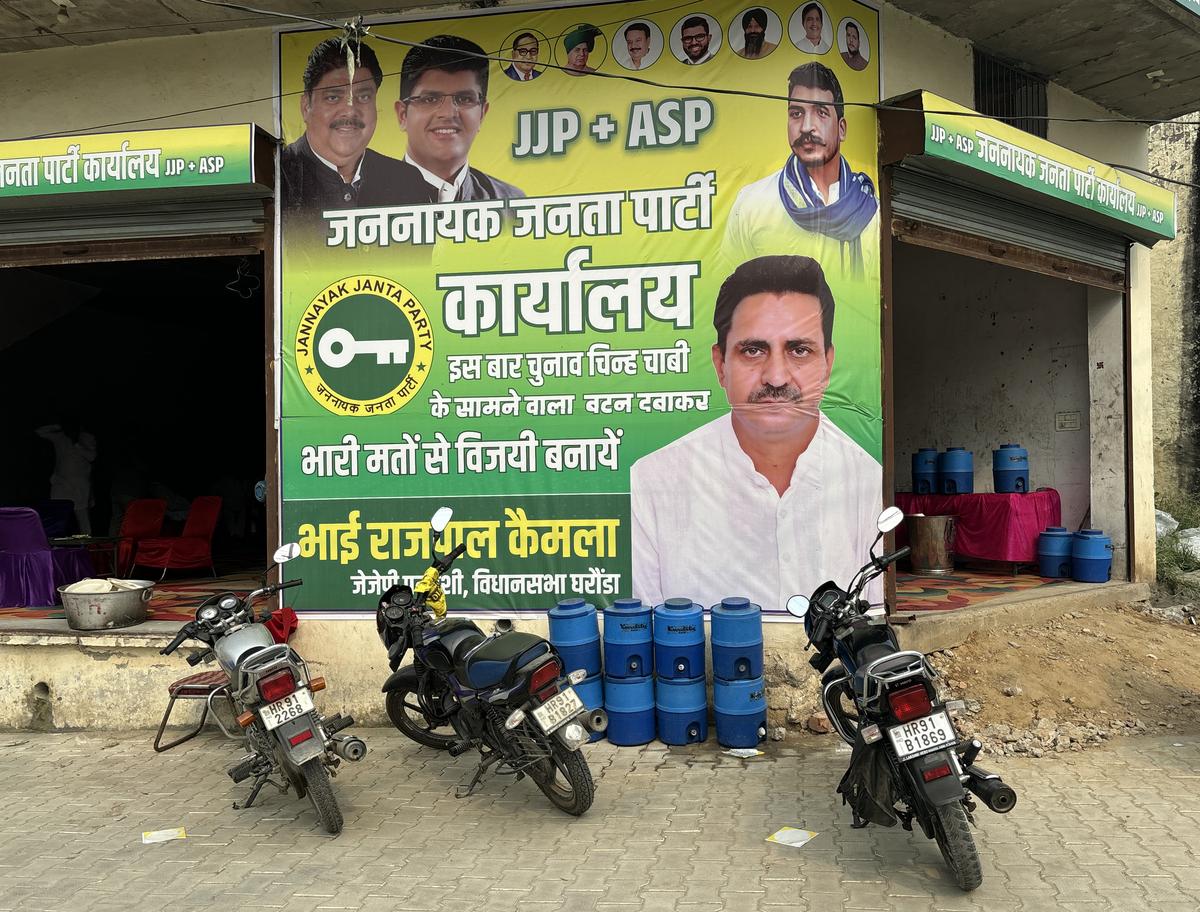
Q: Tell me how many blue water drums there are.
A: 13